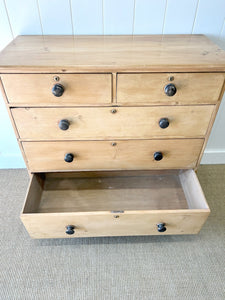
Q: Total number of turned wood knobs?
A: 8